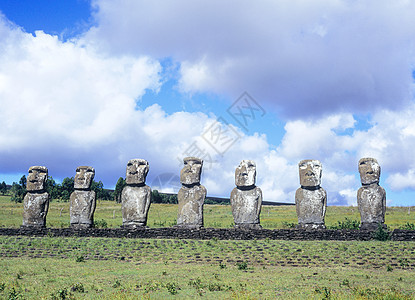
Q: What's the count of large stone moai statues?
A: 7